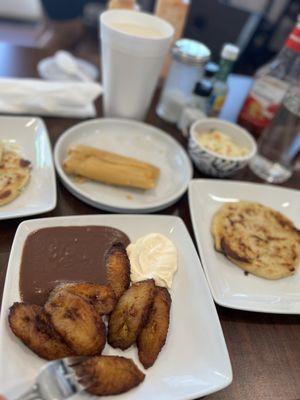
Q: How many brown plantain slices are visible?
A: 7